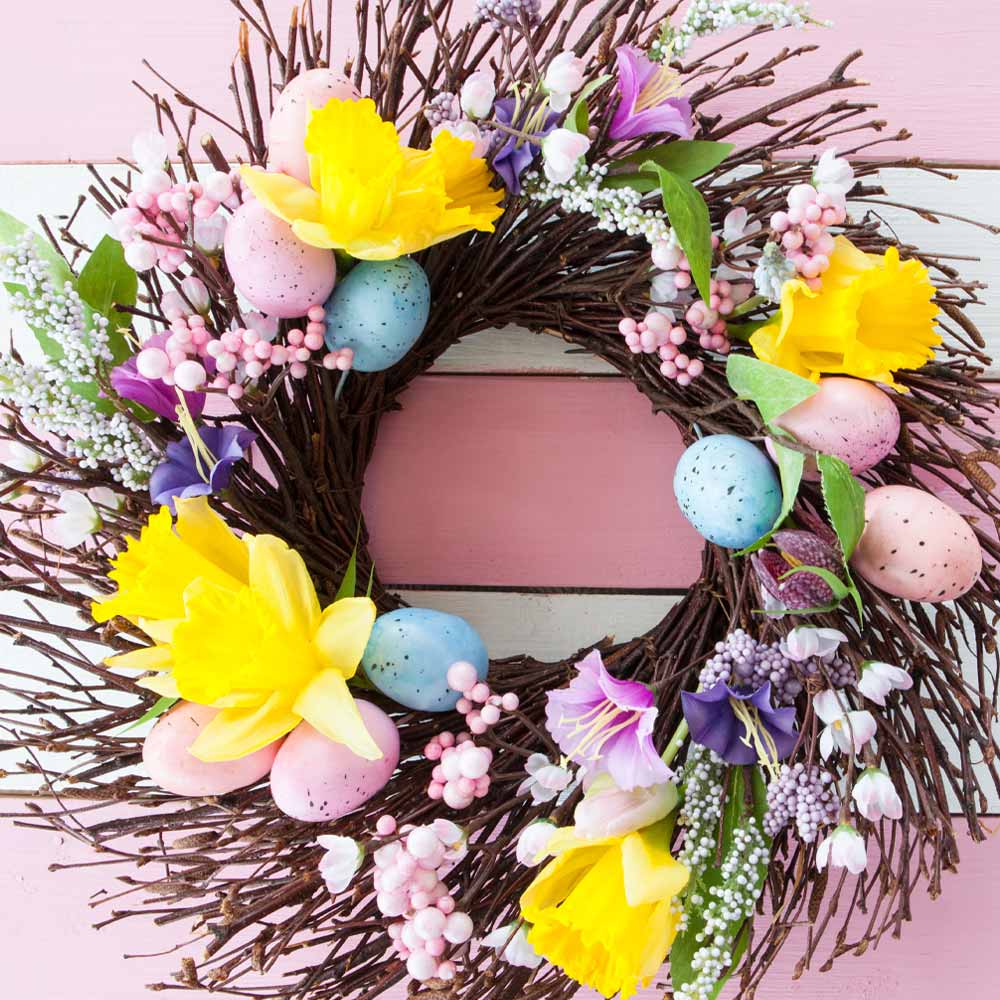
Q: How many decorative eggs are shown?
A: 9